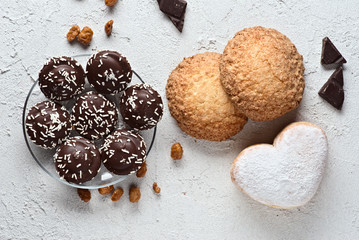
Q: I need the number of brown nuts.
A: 11